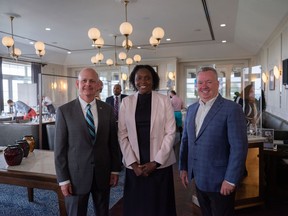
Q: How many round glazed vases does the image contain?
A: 3